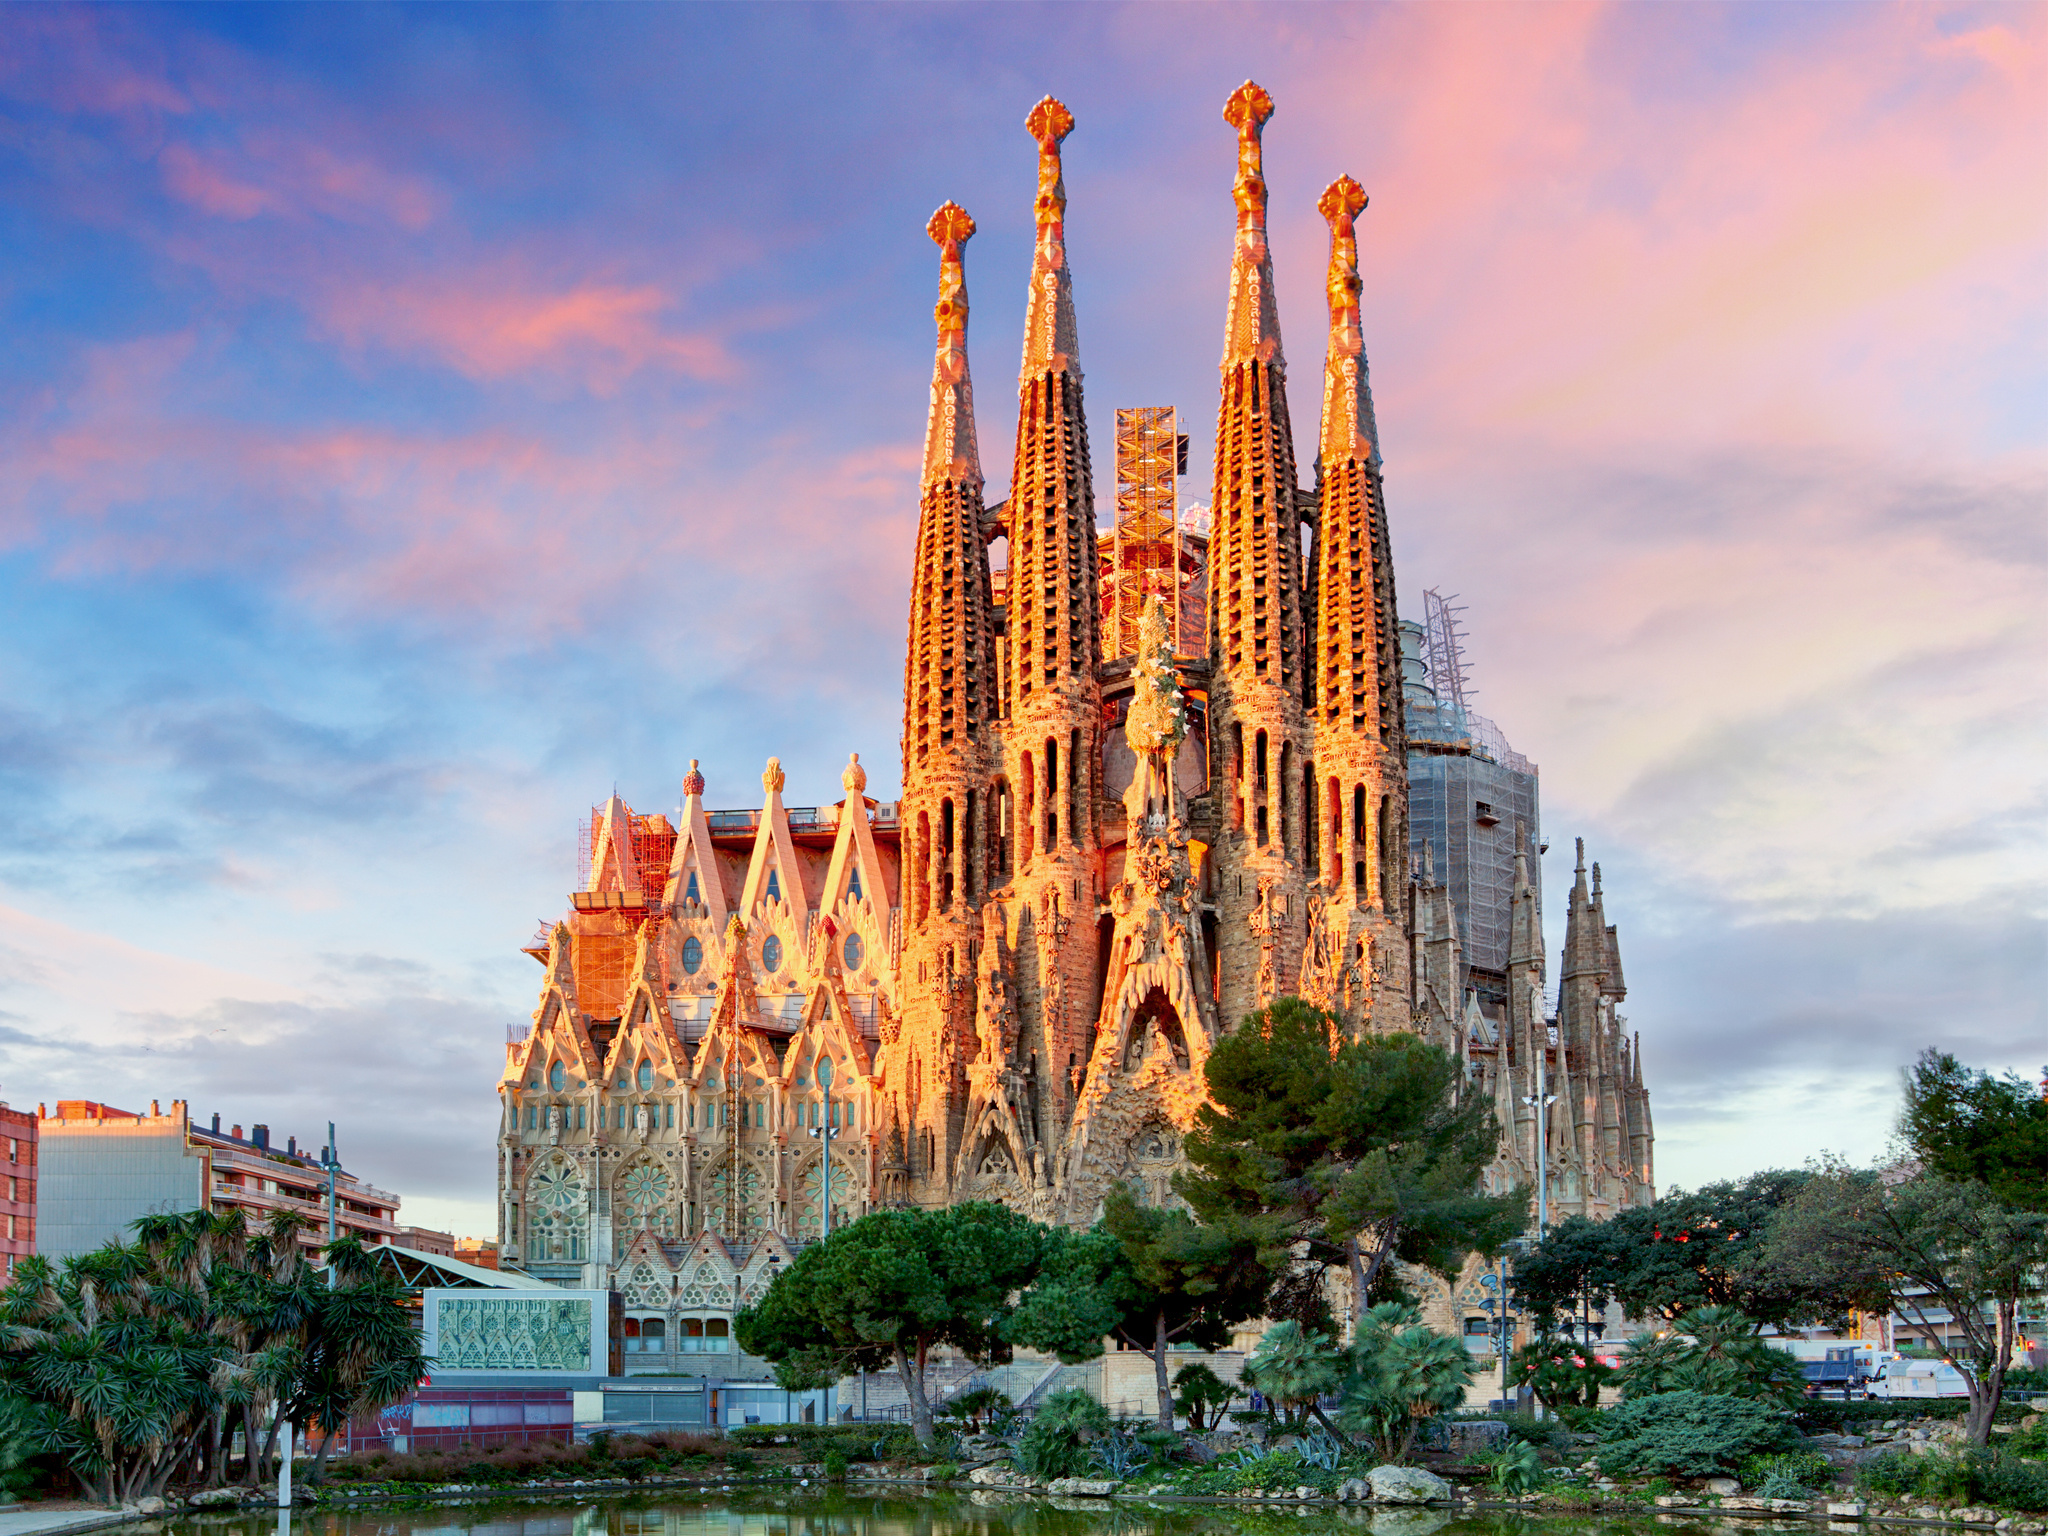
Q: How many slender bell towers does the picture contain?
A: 4